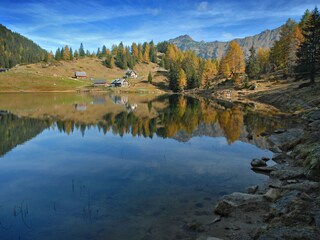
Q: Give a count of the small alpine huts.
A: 4